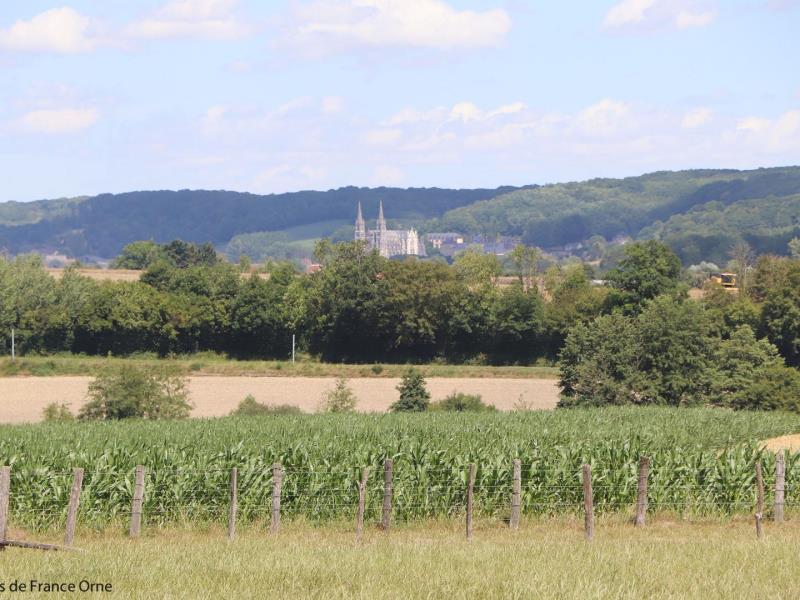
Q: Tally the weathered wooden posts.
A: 13